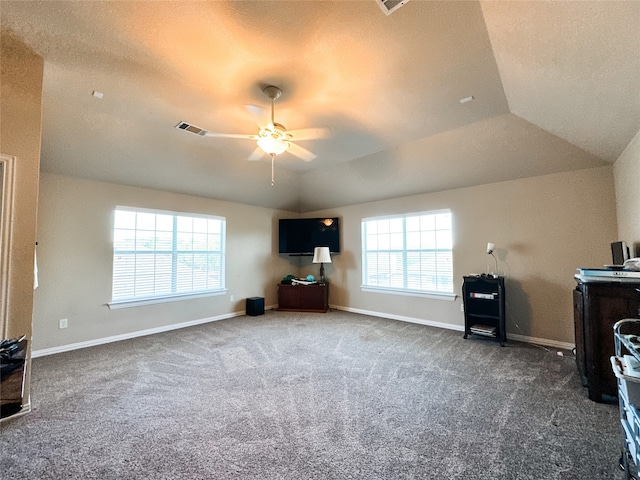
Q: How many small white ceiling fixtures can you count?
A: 2